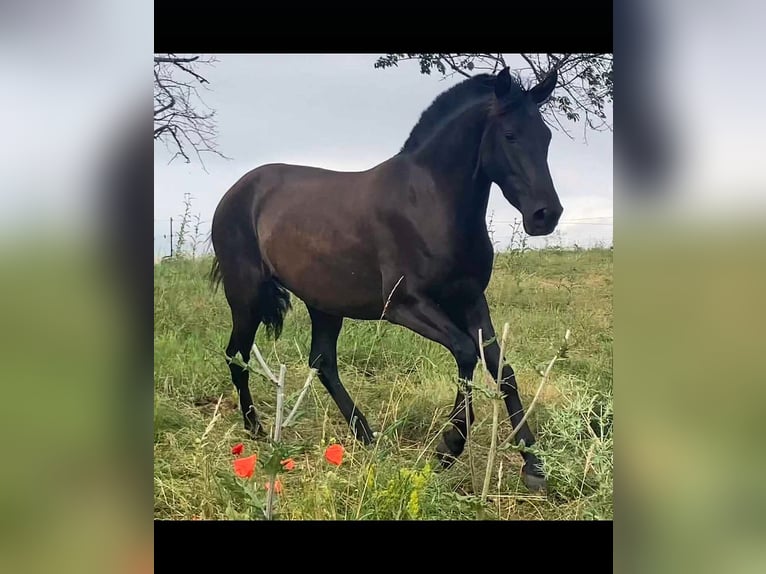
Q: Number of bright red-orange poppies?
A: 5